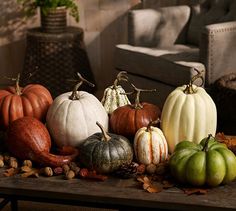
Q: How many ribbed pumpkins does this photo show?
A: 8